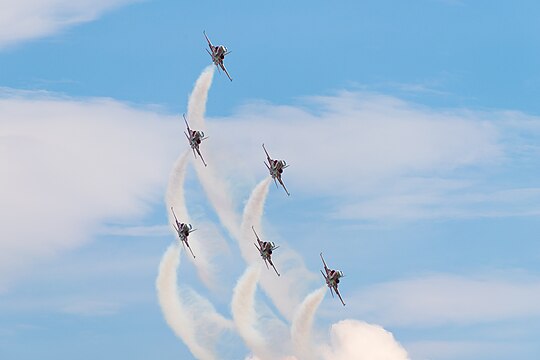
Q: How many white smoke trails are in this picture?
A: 6